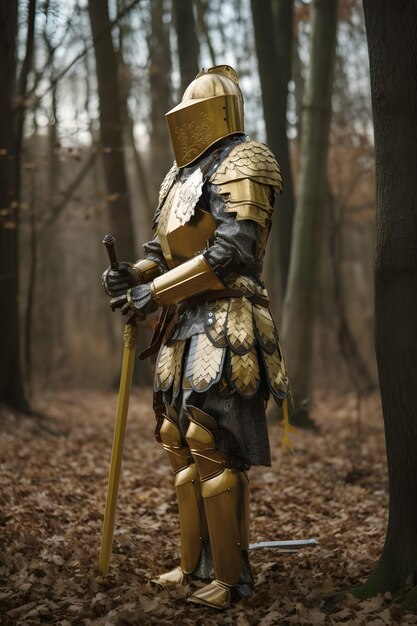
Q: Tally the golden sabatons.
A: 2